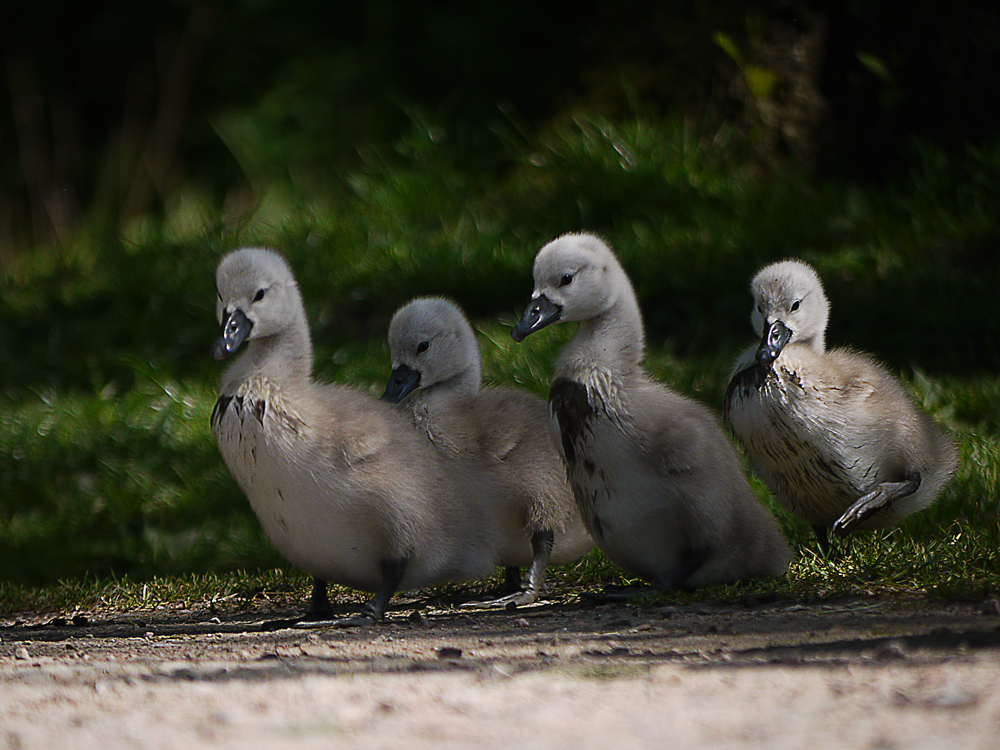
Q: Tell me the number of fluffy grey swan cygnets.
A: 4